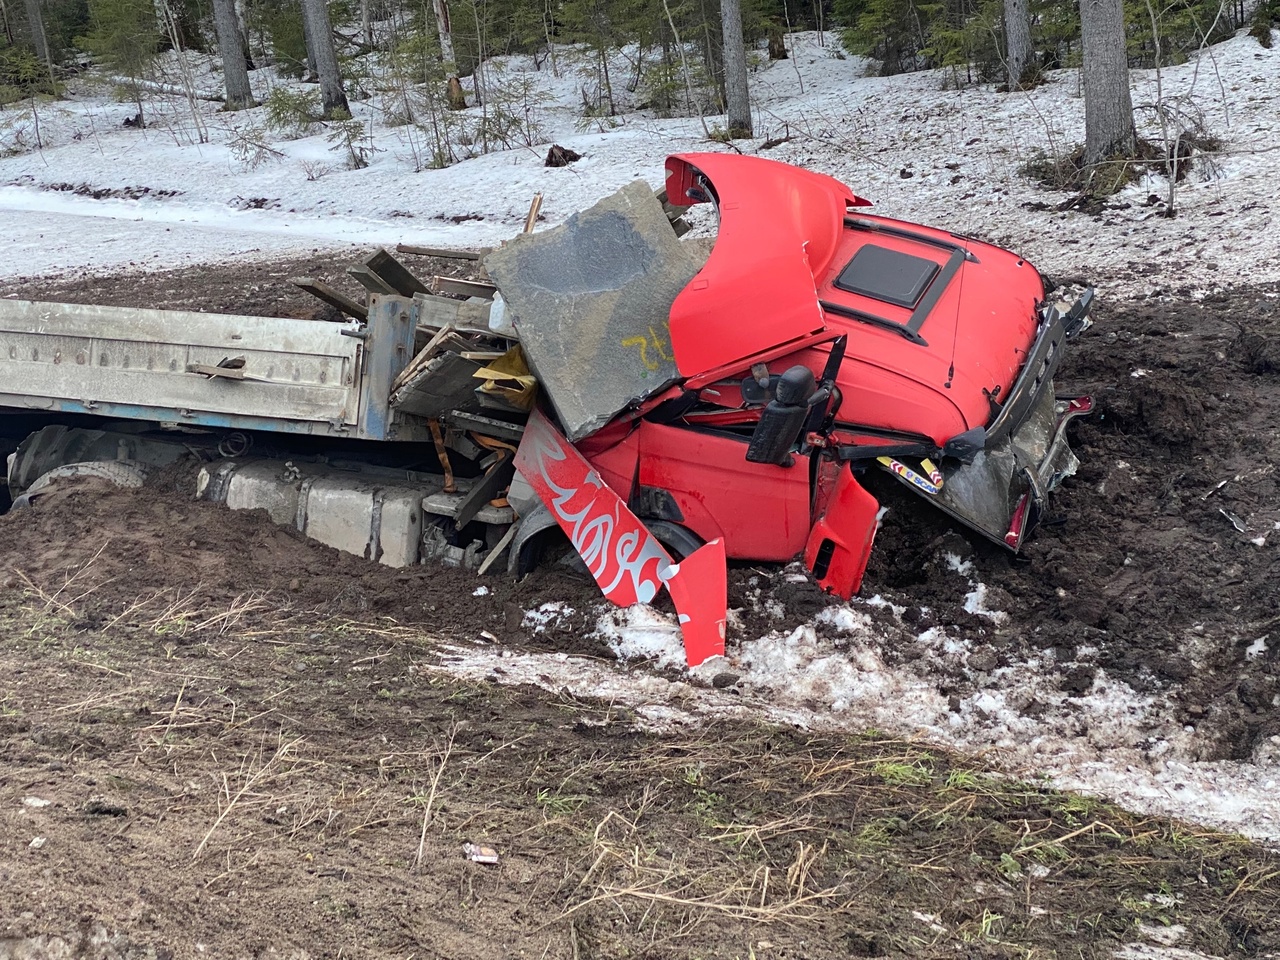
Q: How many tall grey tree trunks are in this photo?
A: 5